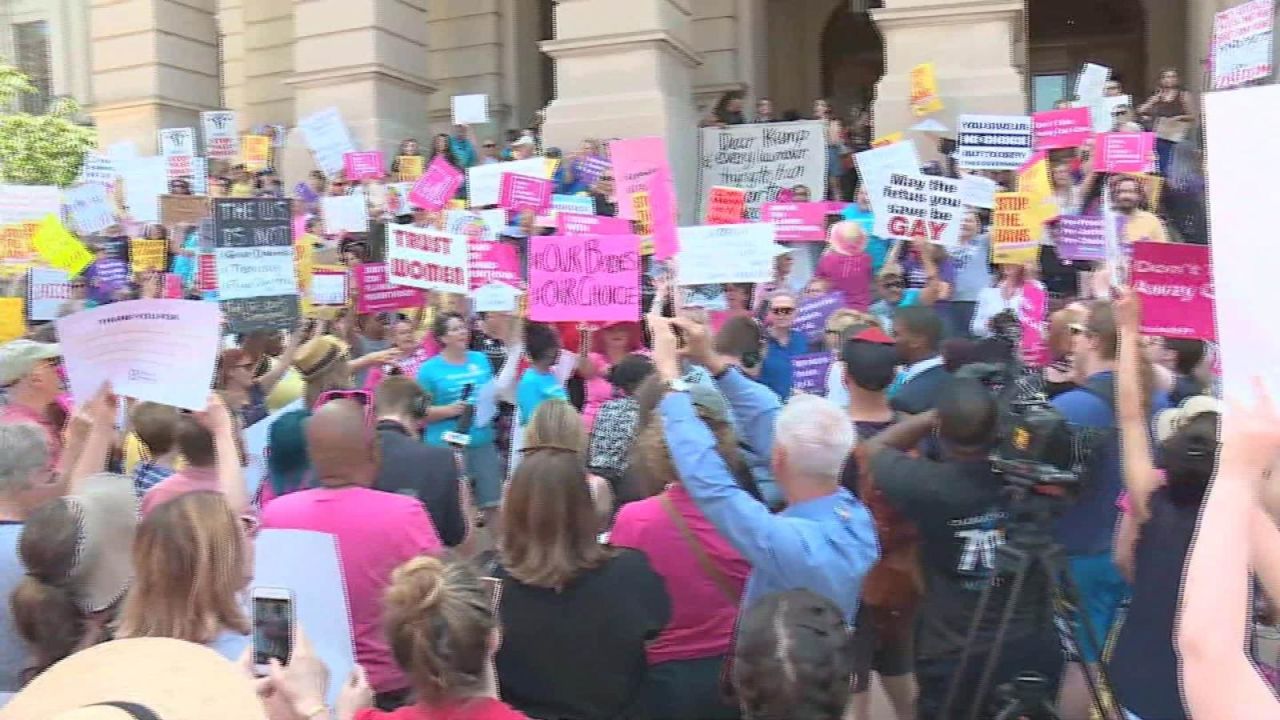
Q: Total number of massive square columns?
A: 4